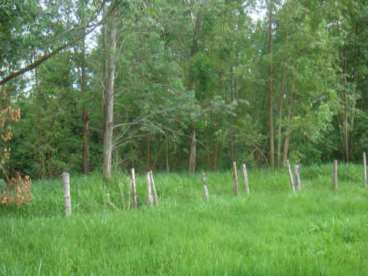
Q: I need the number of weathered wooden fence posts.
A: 11